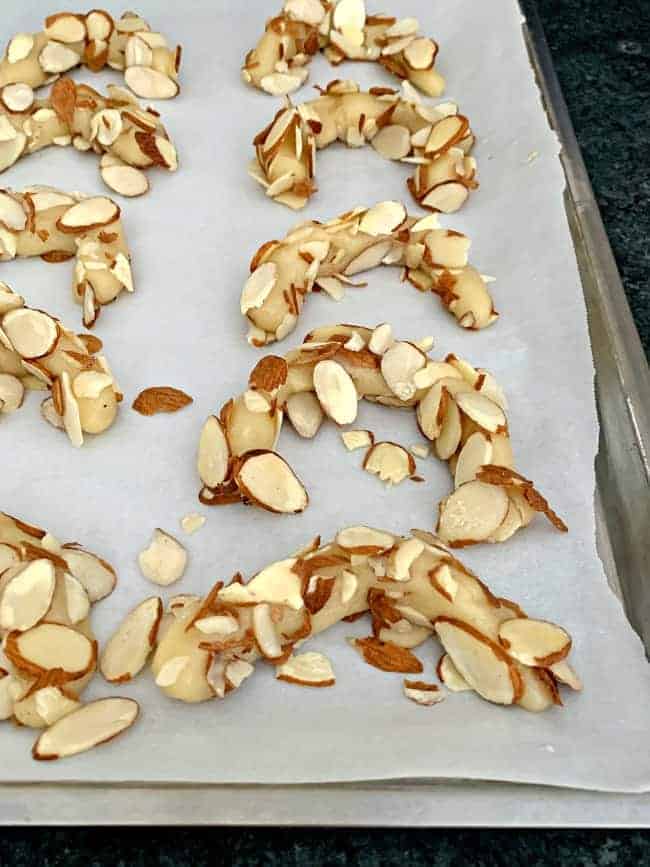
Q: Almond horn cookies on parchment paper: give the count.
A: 10